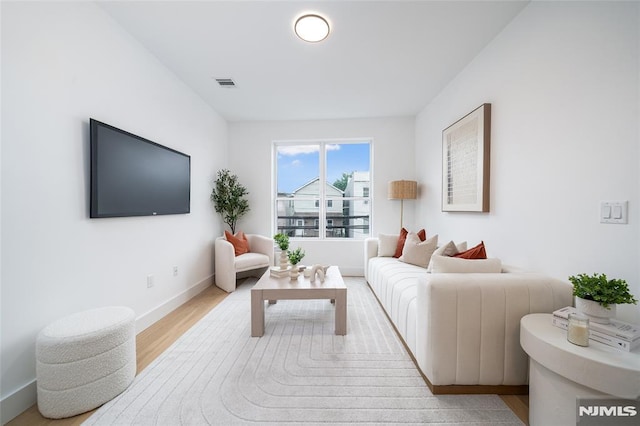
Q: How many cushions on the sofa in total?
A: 6